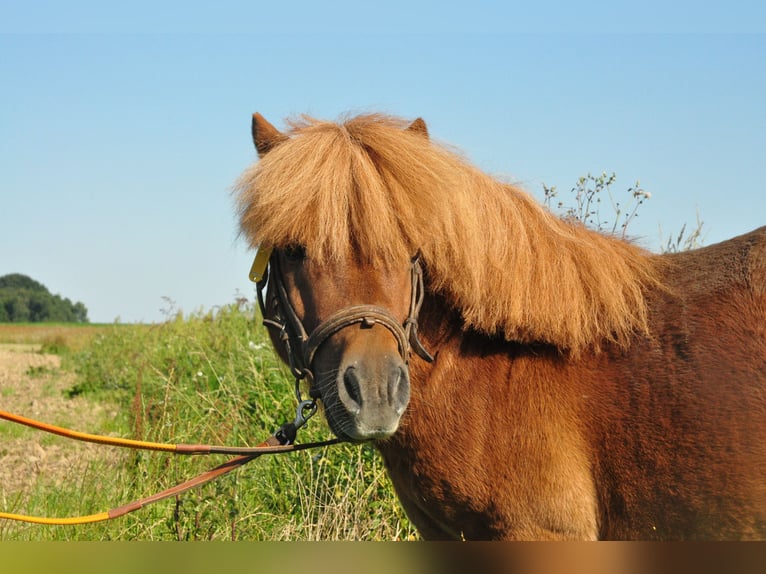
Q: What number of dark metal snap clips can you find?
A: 1